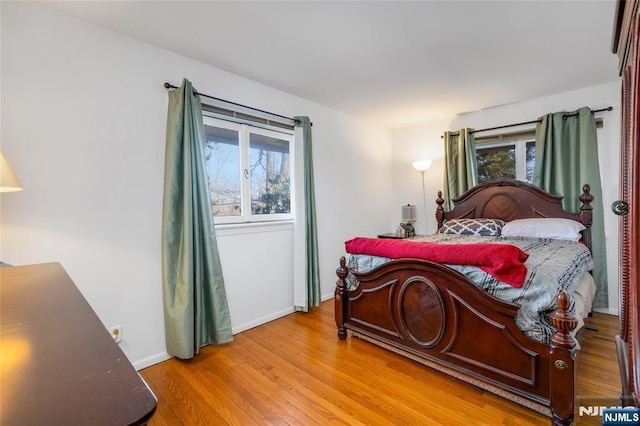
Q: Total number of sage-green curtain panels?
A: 4